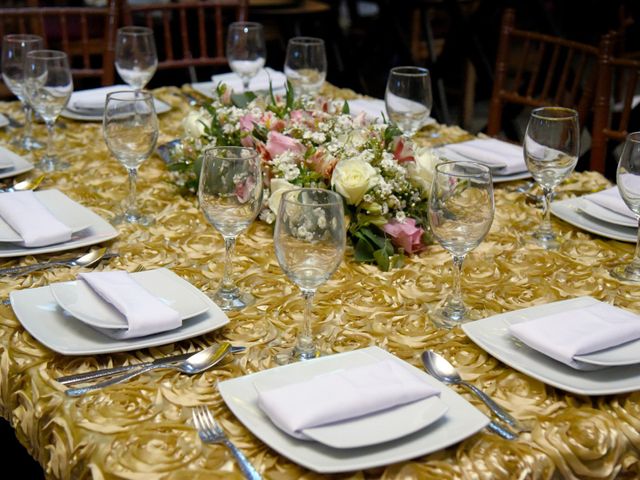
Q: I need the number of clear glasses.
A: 12